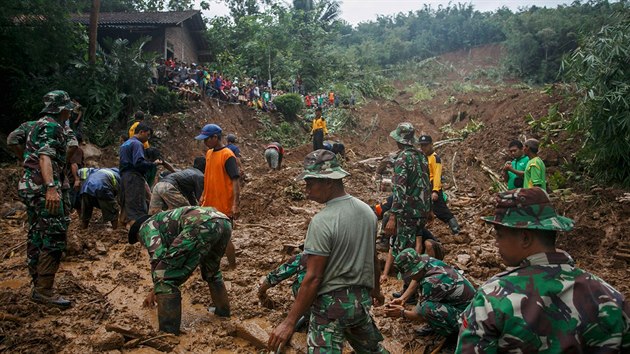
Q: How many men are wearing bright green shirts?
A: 2